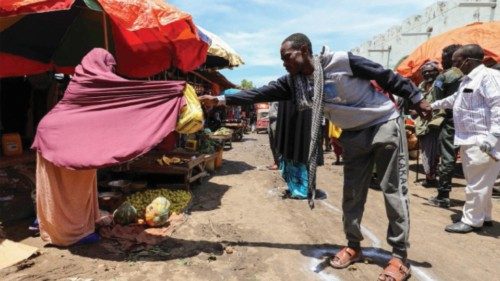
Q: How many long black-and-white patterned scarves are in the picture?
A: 1